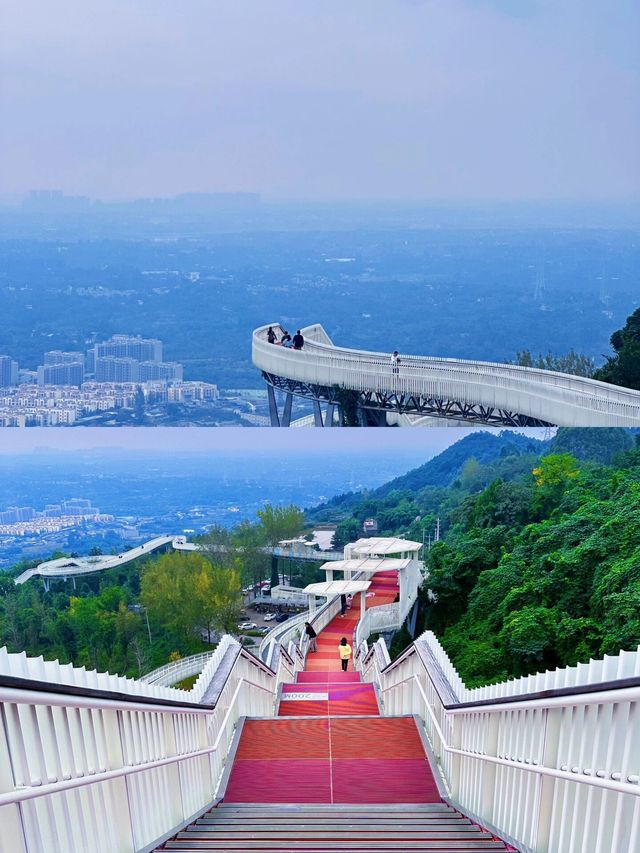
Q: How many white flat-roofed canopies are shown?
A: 3